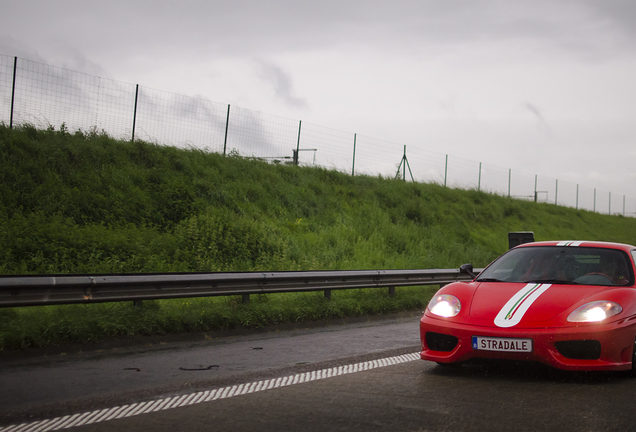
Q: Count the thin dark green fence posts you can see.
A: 15